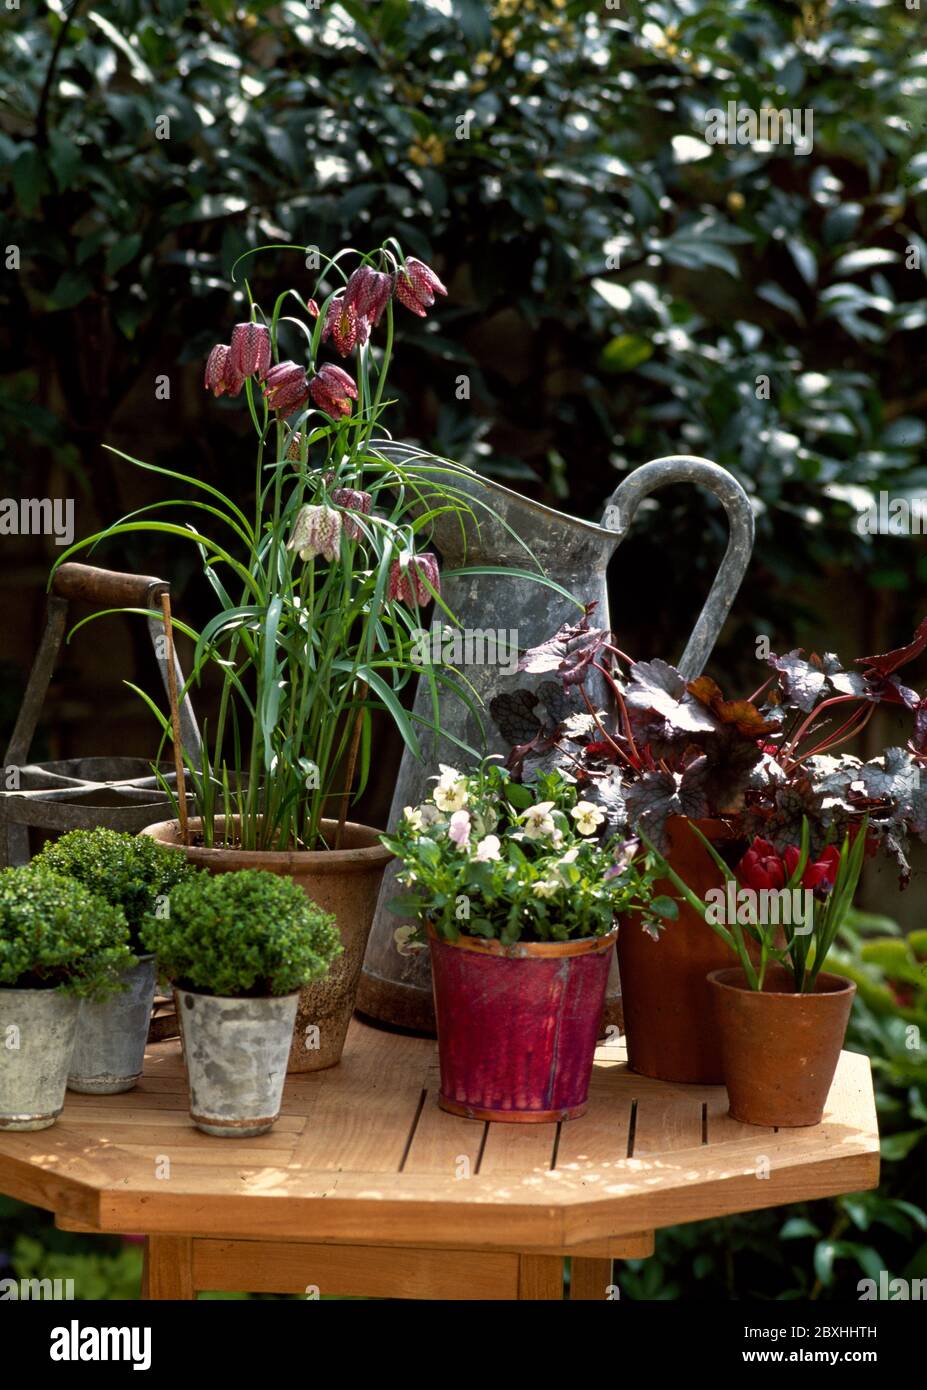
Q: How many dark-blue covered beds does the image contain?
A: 0